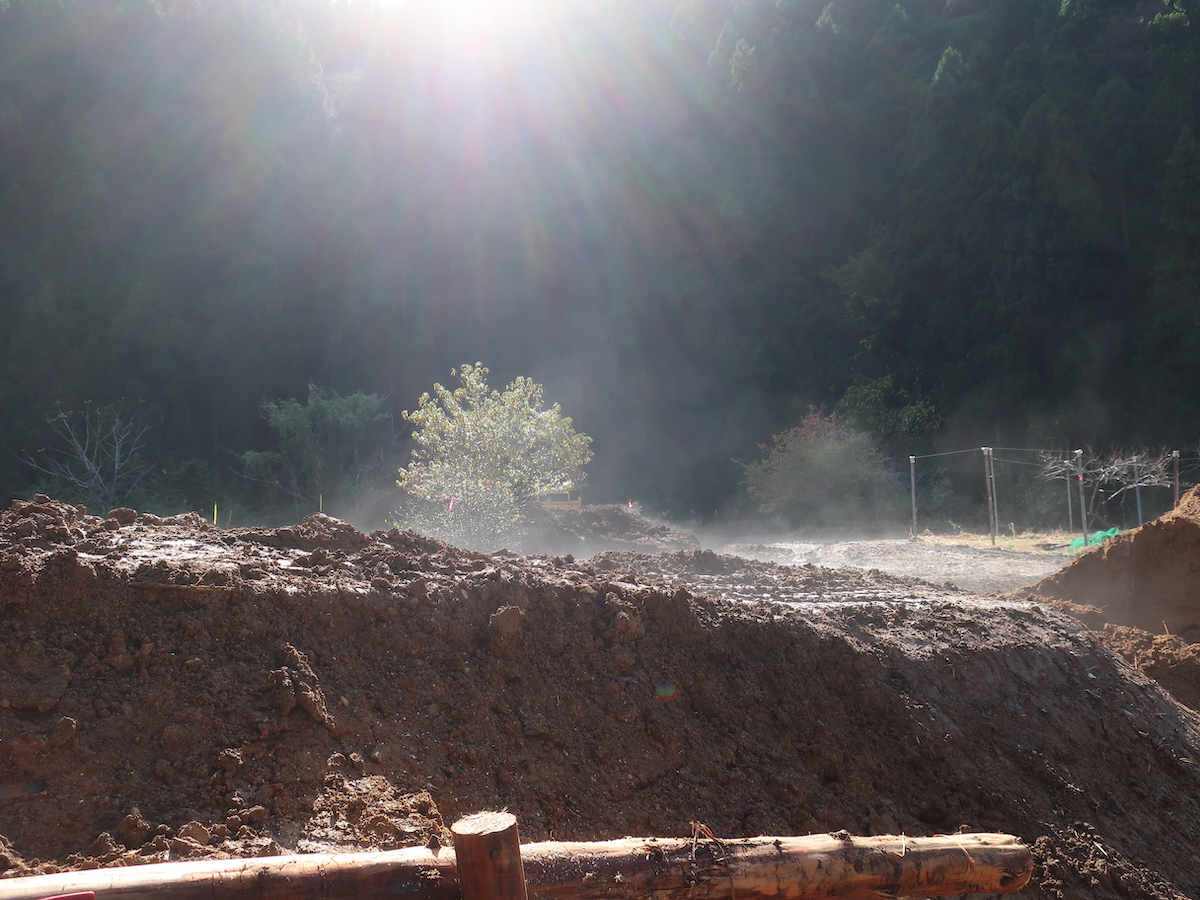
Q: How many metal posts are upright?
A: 7